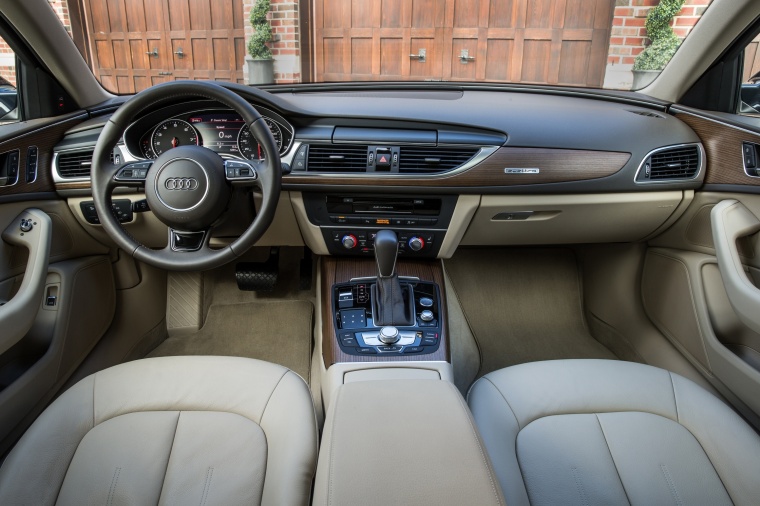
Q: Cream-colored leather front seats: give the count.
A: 2